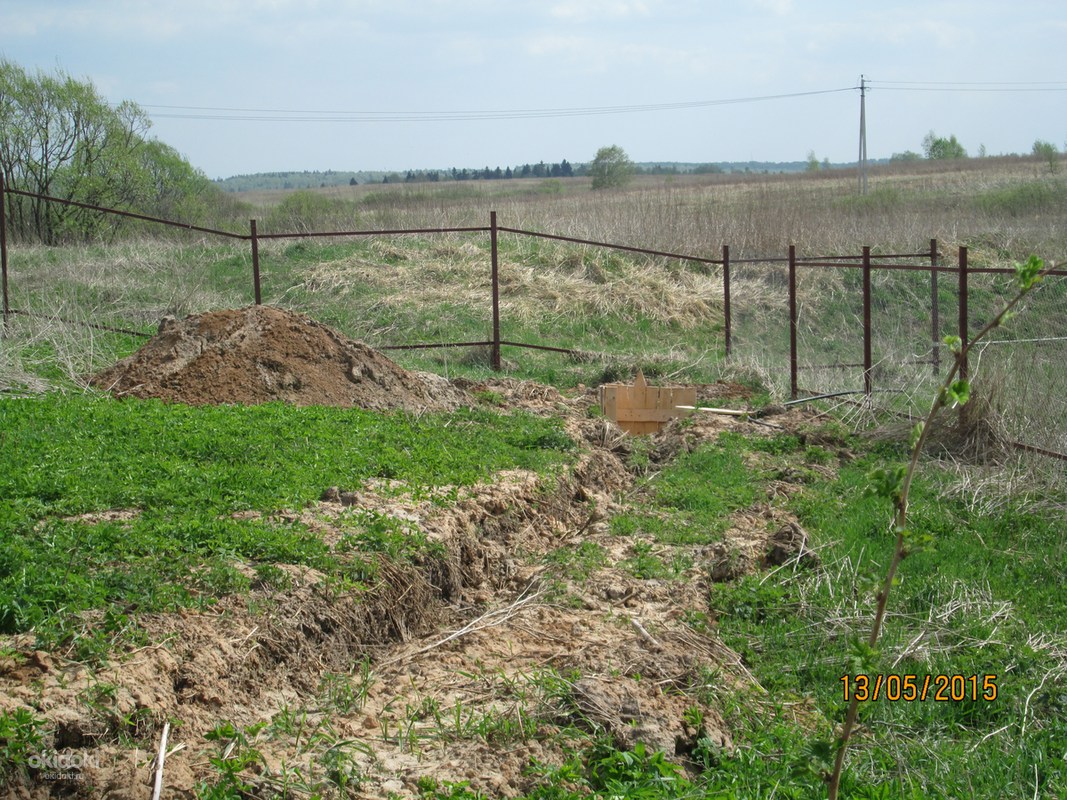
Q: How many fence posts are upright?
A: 8